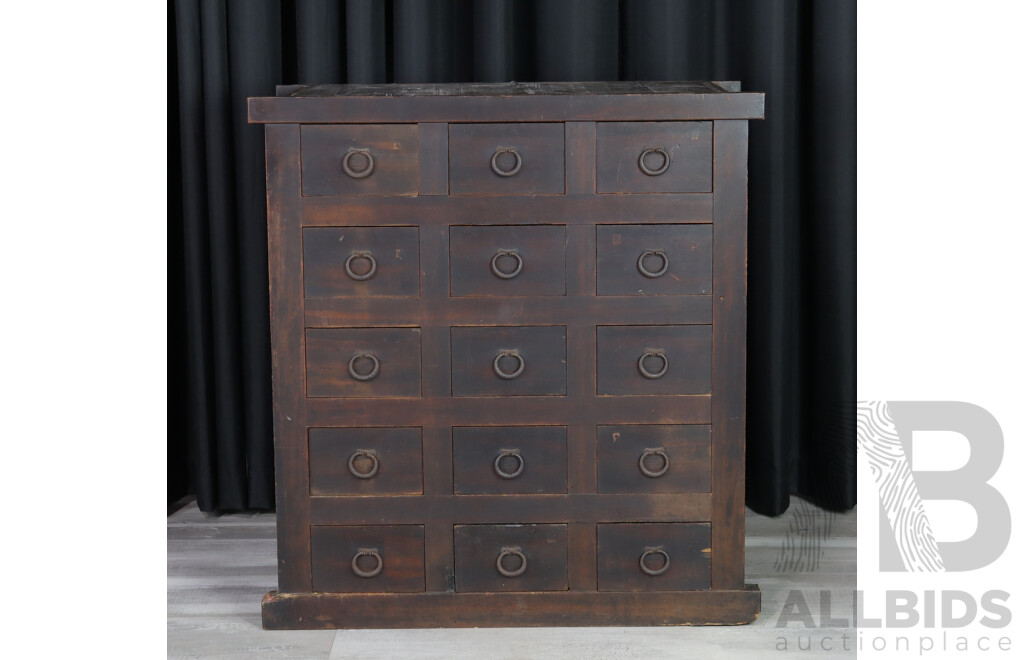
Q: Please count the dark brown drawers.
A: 15